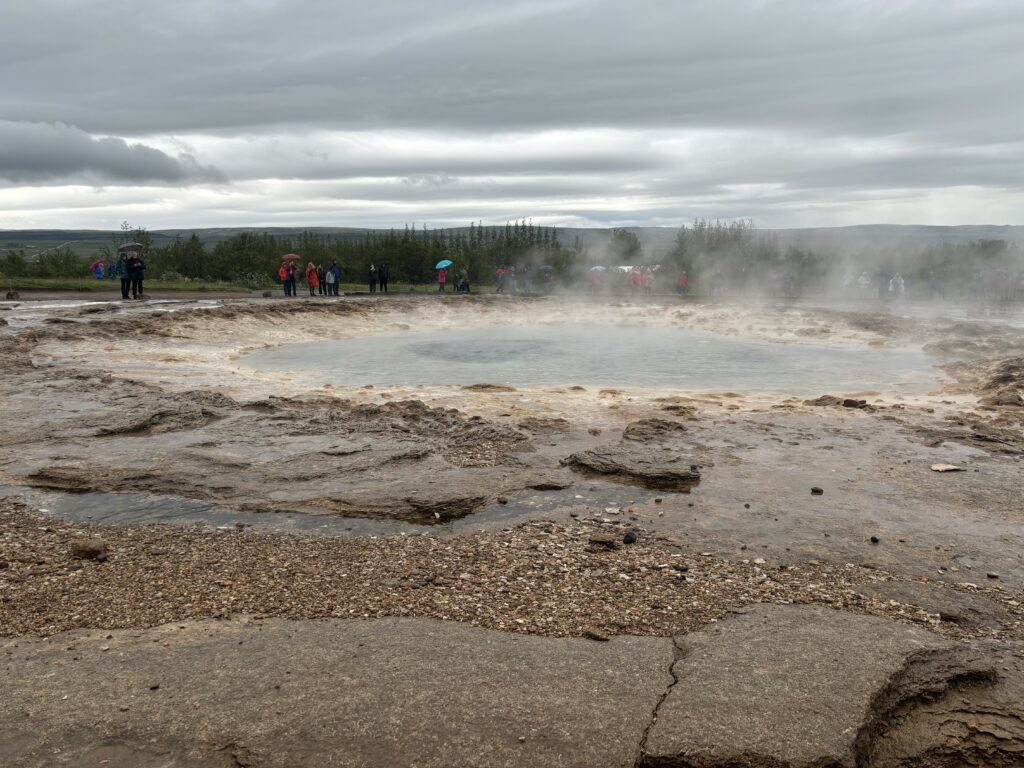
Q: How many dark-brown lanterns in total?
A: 0